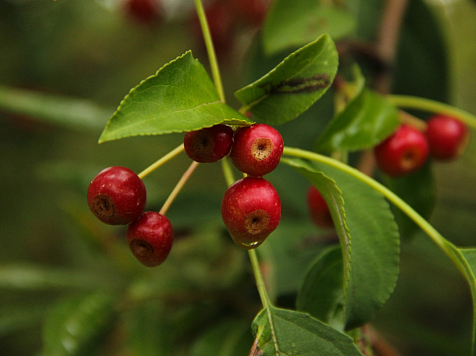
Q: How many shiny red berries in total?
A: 8